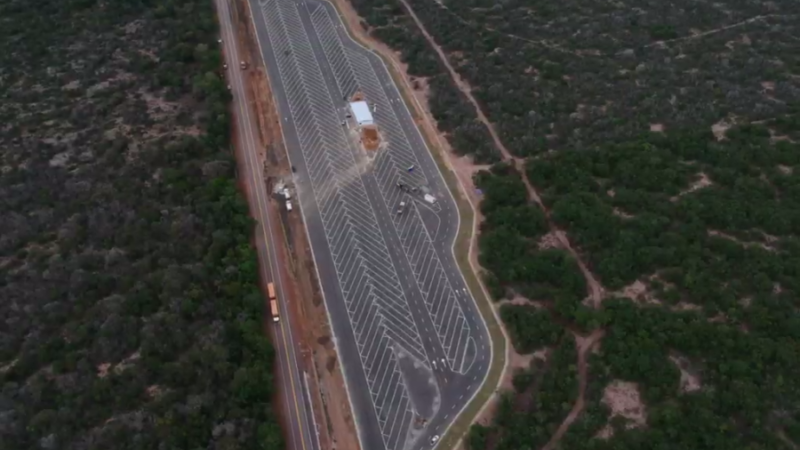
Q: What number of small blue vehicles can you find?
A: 1